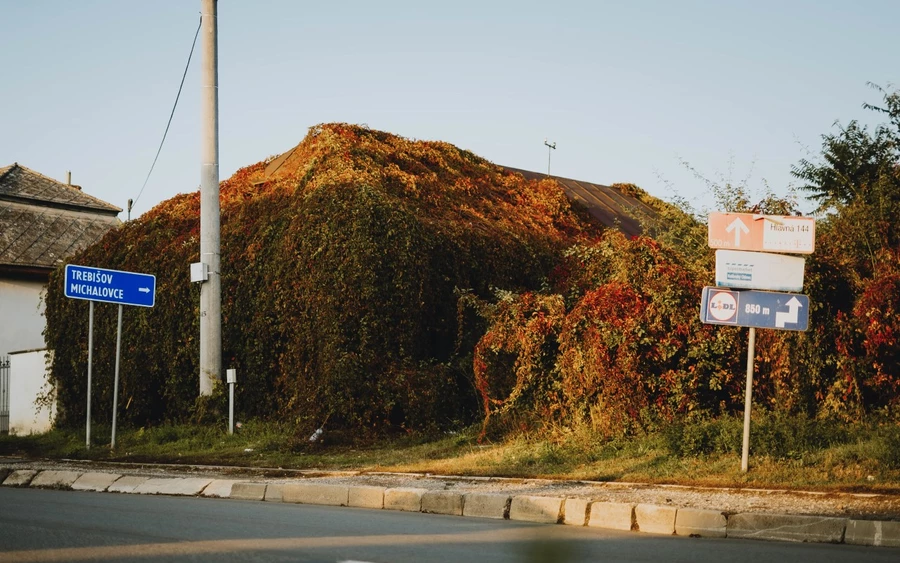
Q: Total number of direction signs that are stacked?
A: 3